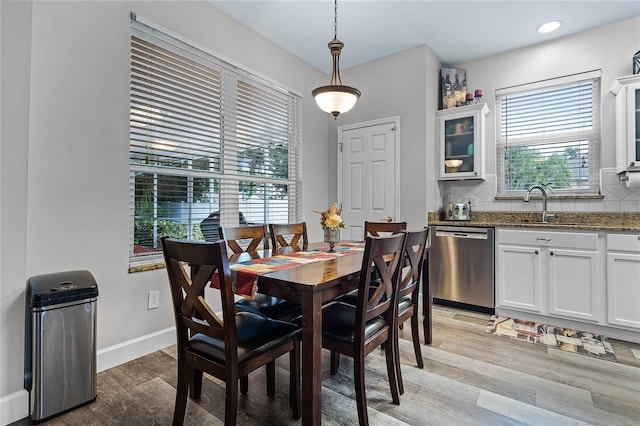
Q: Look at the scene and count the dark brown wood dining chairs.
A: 6